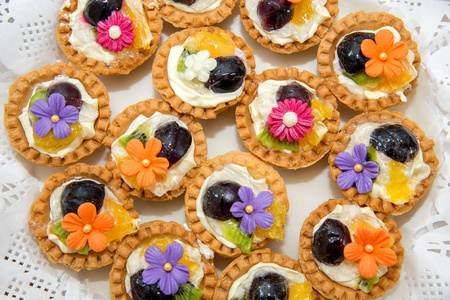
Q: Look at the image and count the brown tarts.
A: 14